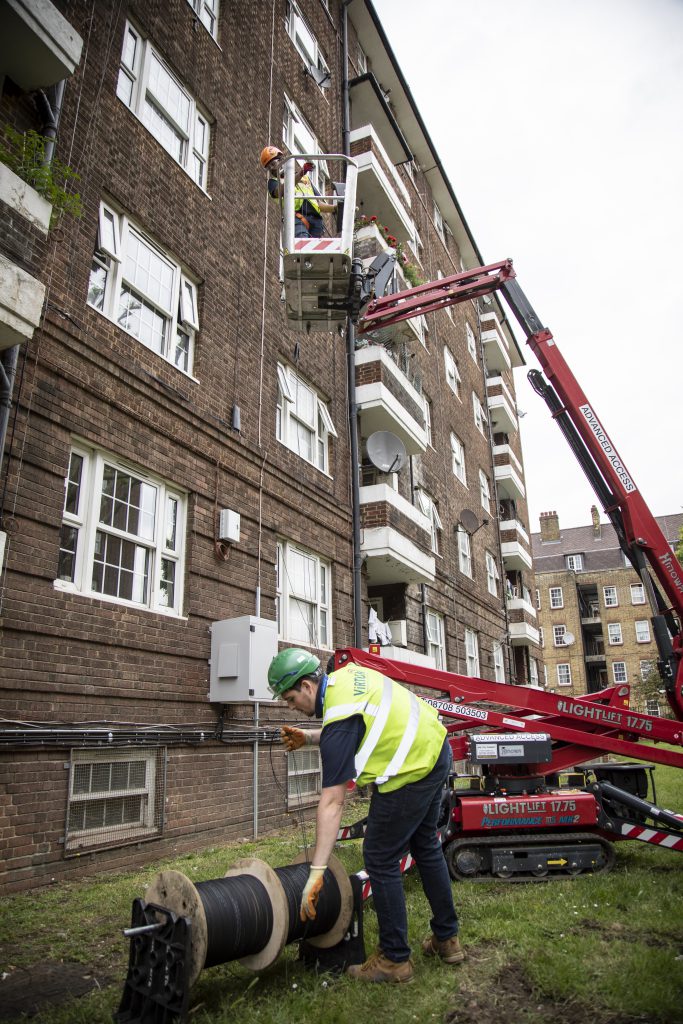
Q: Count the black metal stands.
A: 2